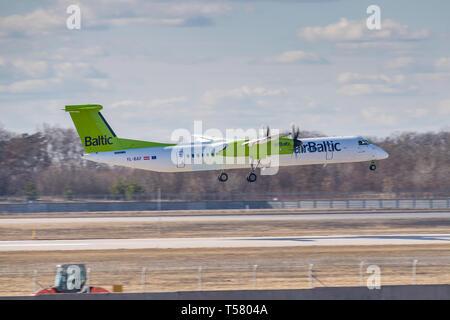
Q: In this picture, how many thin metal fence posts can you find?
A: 8